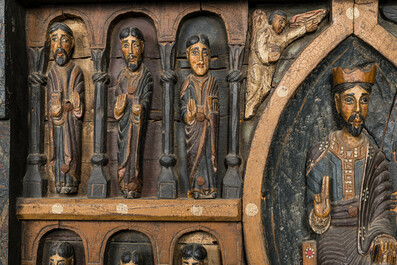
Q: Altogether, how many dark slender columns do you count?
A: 4